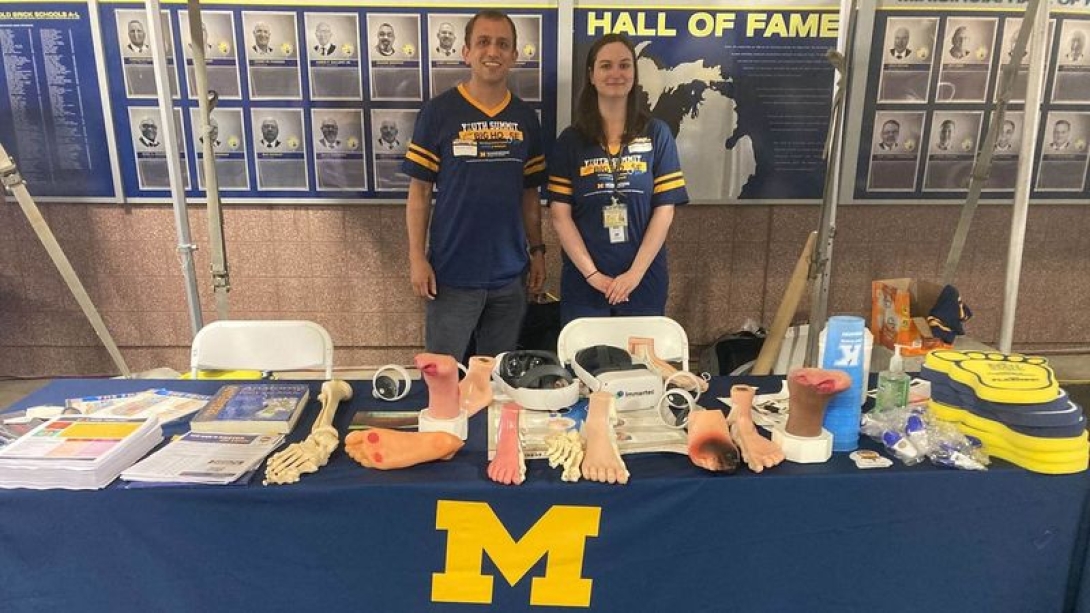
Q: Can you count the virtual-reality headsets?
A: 2